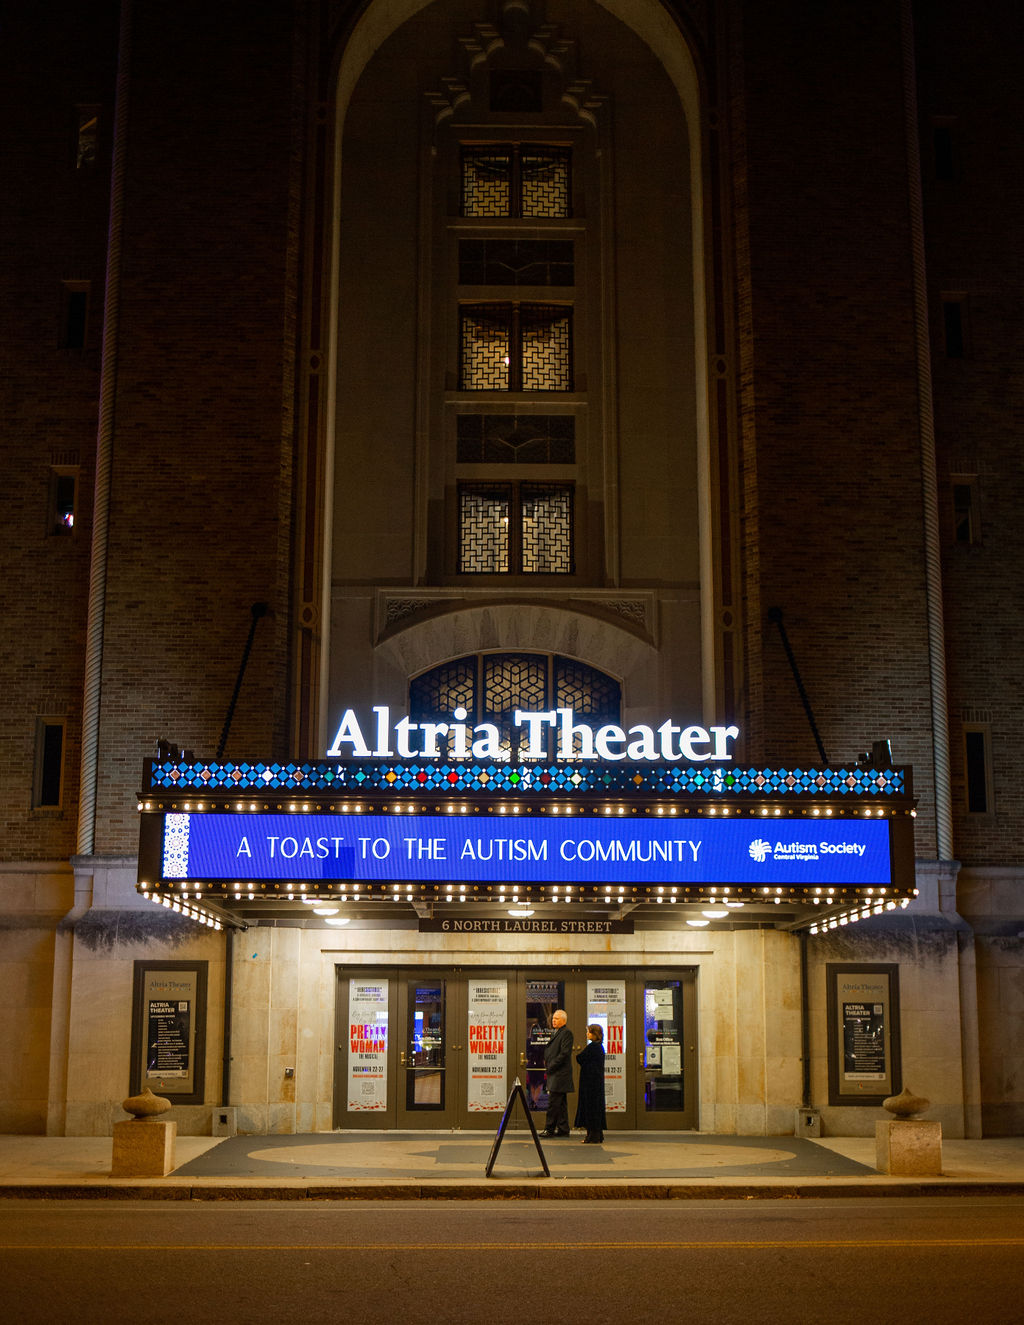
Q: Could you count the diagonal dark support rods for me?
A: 2